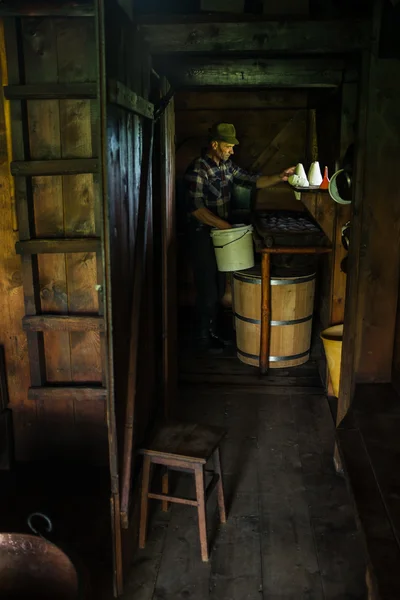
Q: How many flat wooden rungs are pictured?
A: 6